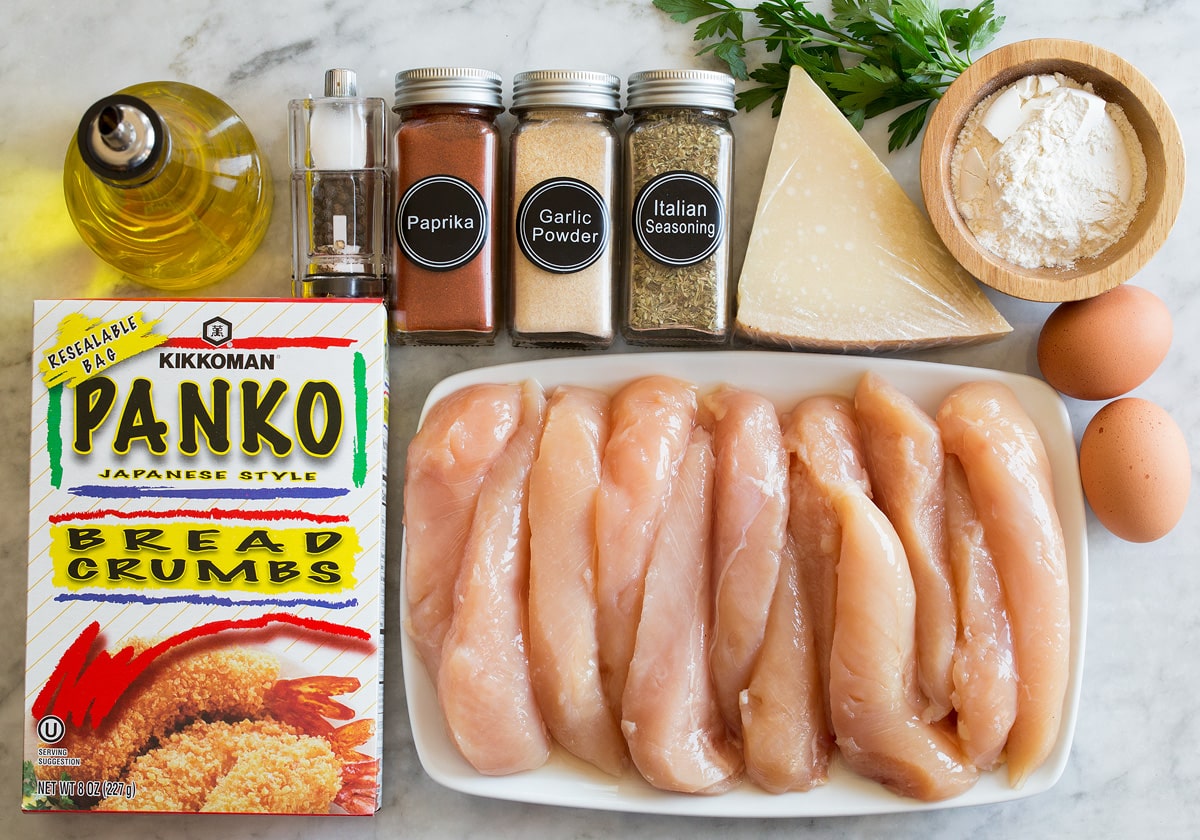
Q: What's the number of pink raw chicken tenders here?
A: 12